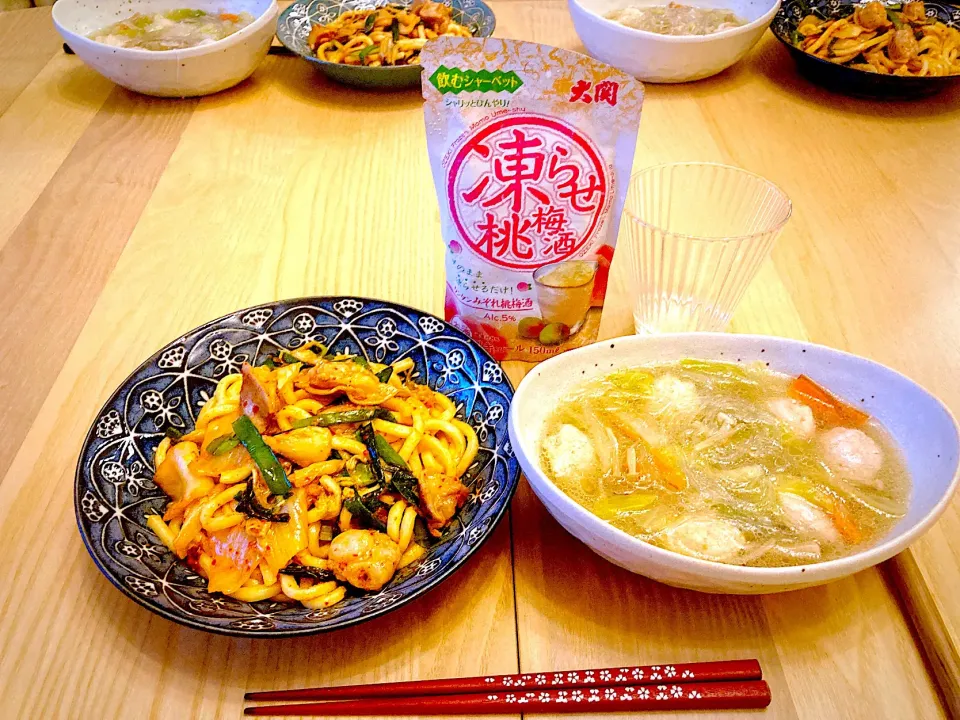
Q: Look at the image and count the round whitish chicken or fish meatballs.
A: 6